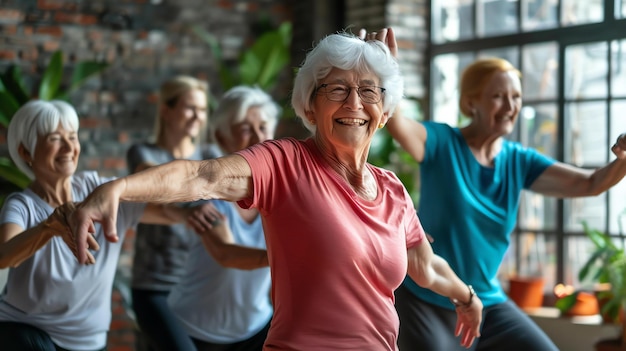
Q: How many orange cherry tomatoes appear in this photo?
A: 0